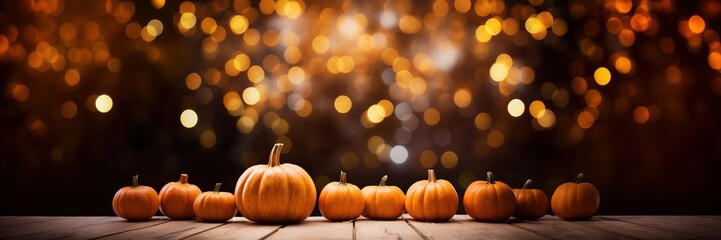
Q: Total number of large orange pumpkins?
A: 1